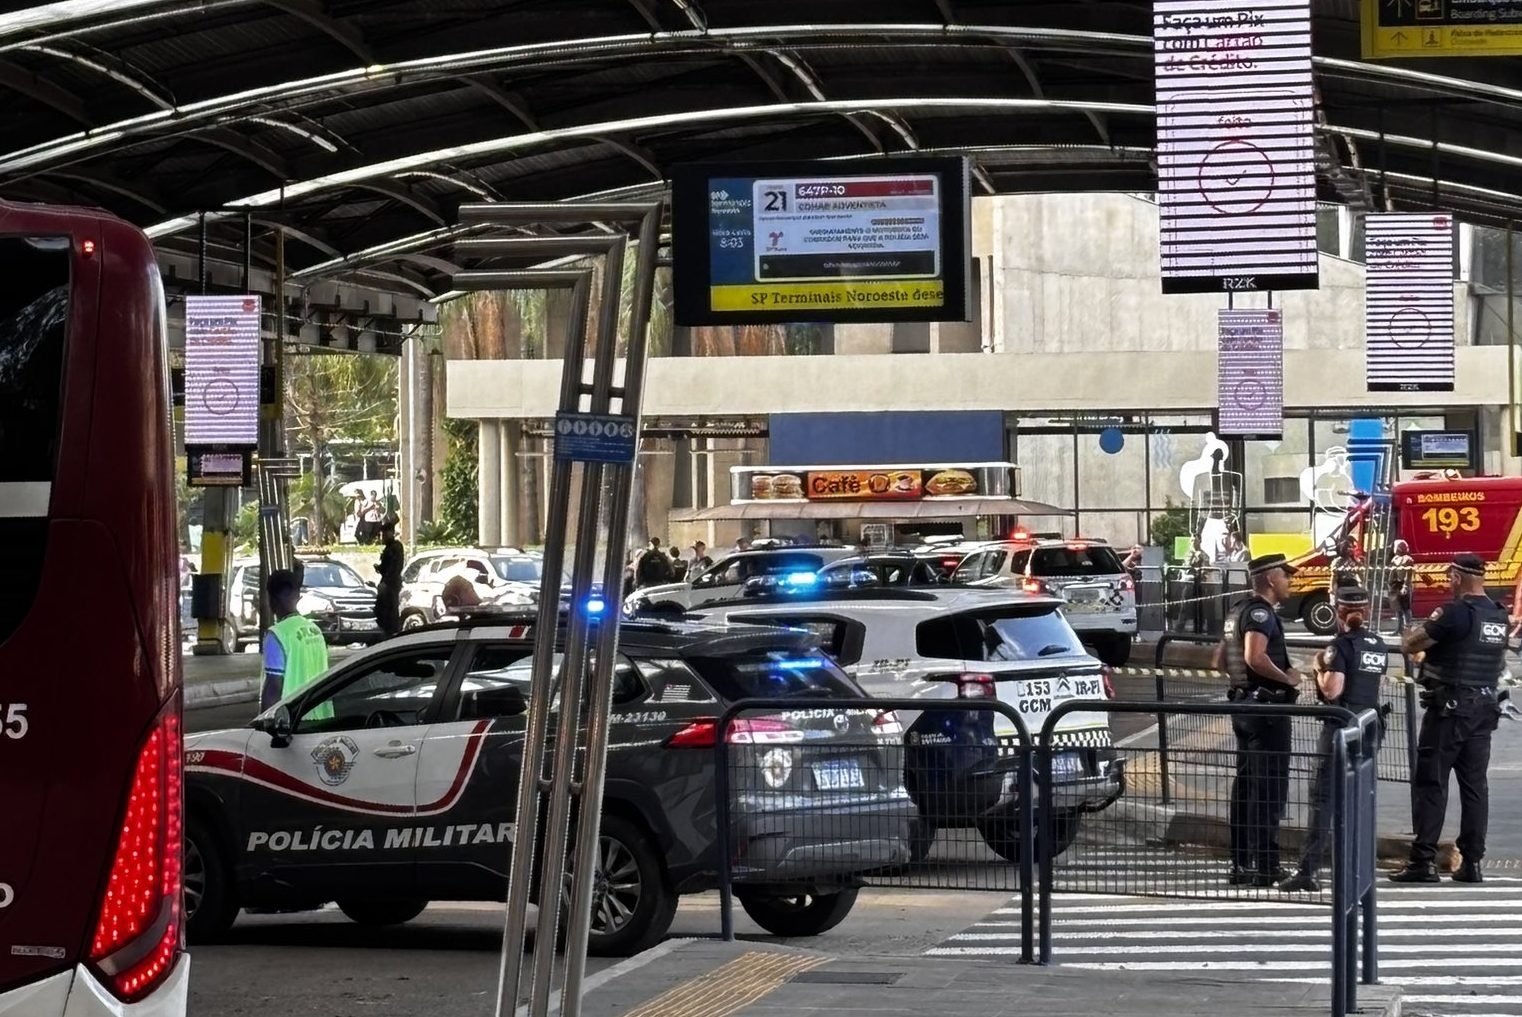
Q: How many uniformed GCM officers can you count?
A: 3